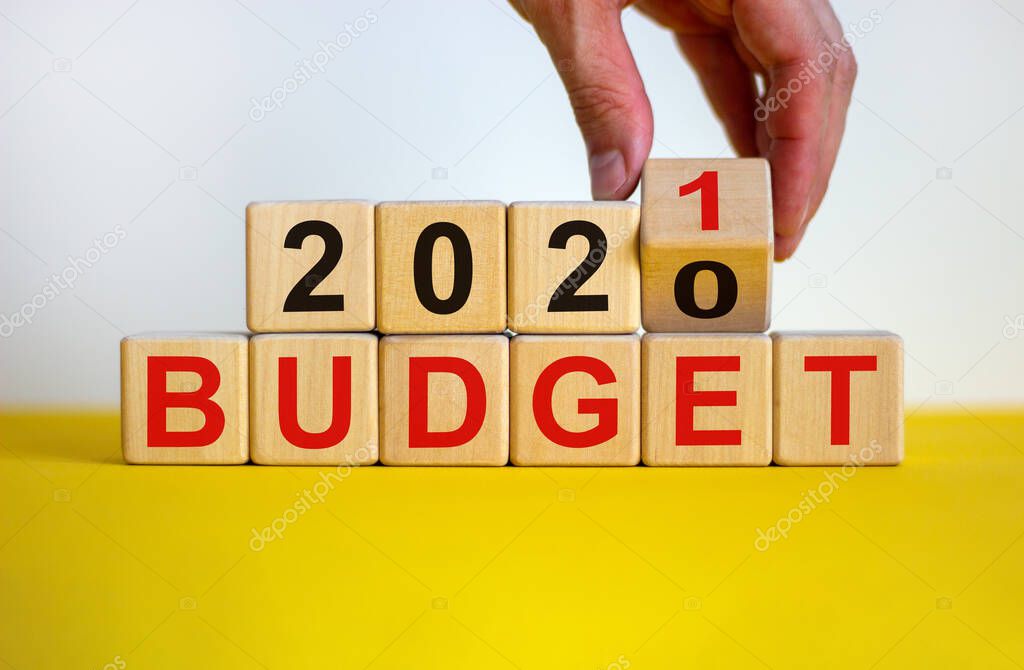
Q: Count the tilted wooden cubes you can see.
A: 1